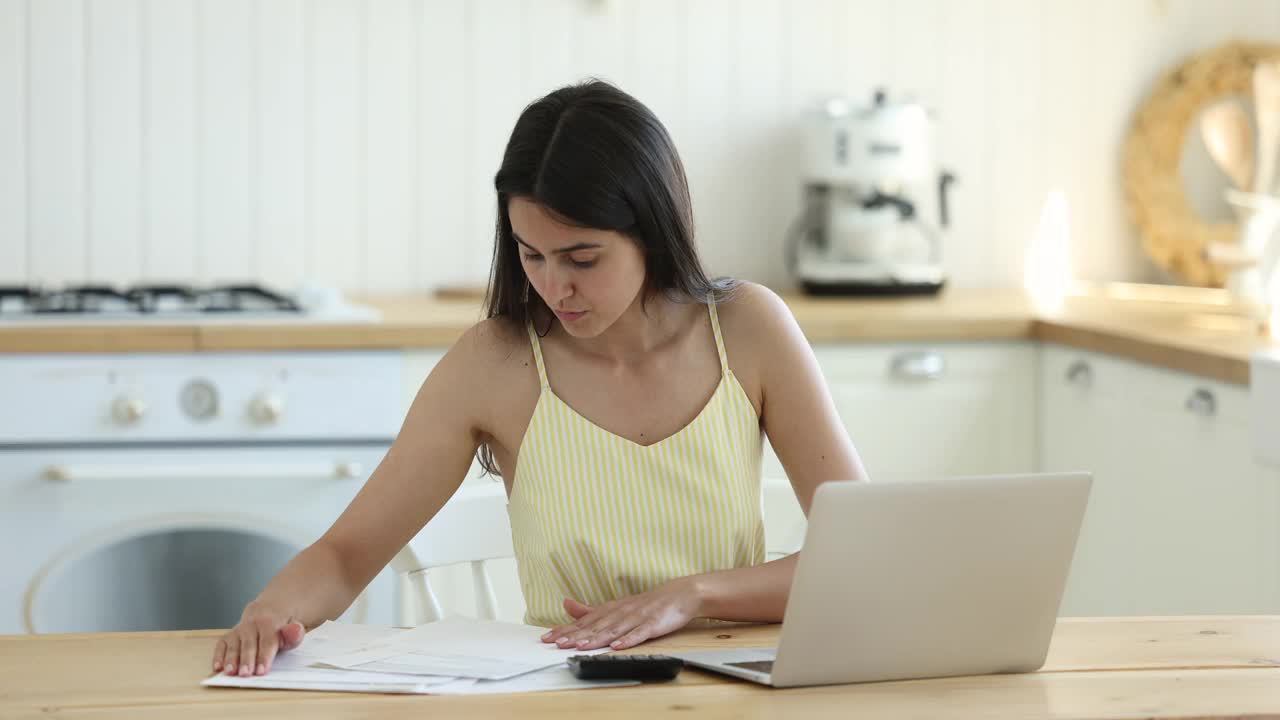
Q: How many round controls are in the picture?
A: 3